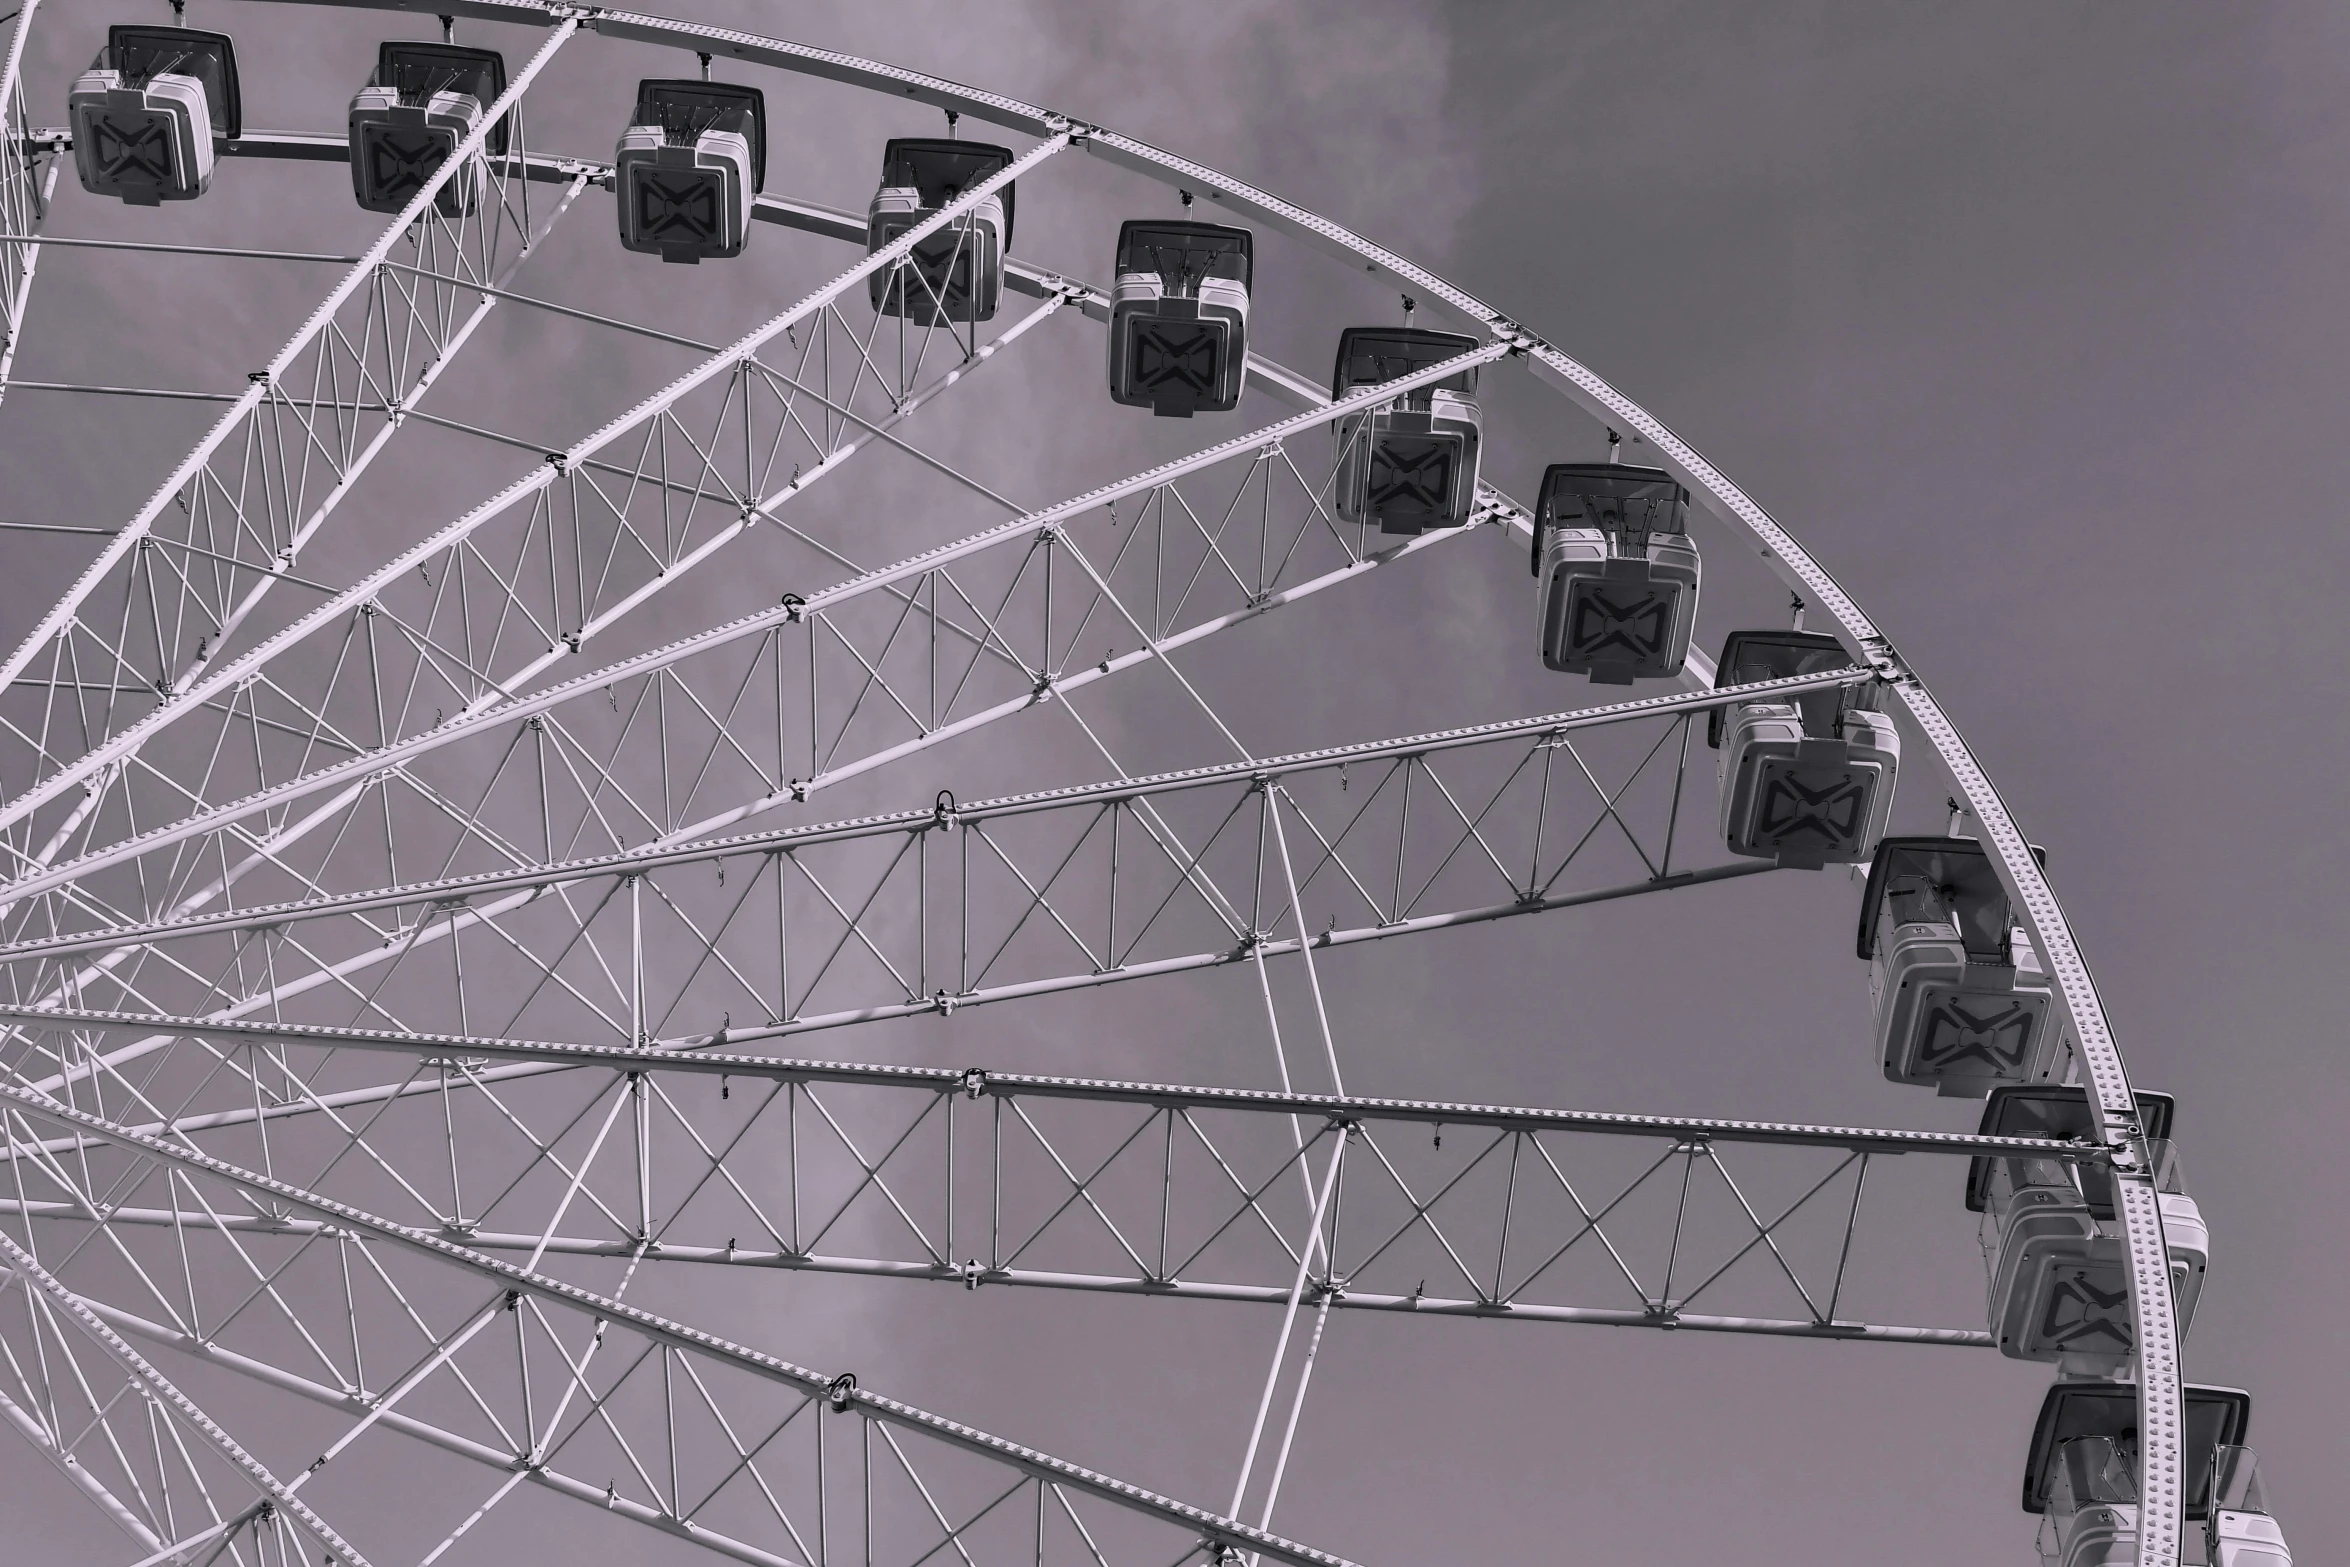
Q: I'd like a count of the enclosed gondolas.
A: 11